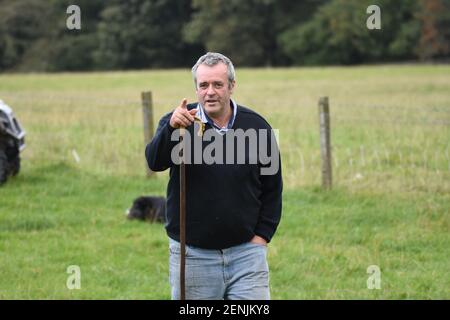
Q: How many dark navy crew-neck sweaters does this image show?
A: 1